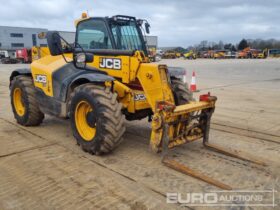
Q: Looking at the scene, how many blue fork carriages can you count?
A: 0